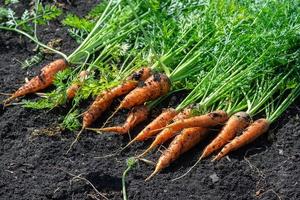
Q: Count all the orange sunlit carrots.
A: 11